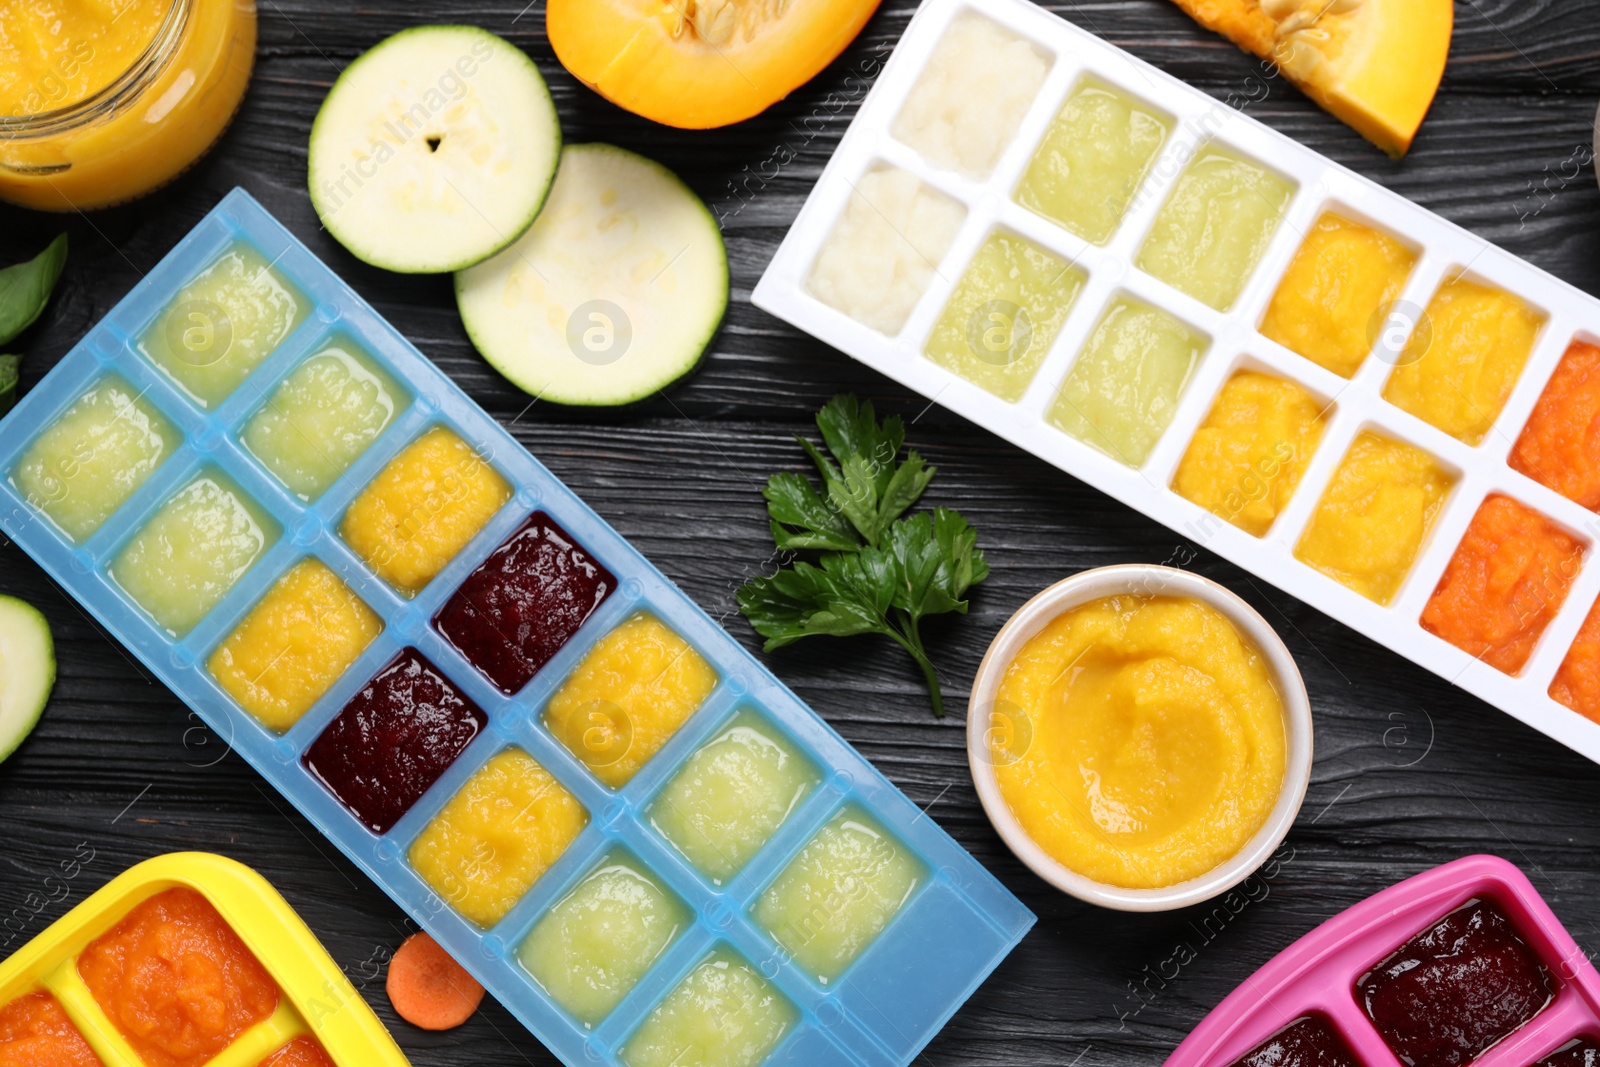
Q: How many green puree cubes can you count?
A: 12